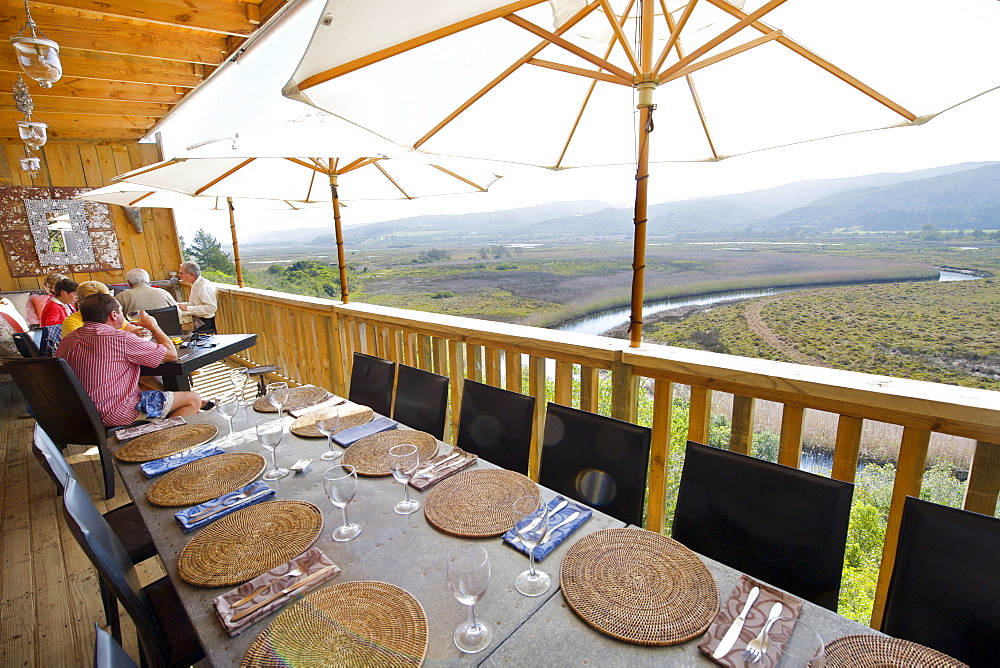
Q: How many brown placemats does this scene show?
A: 10